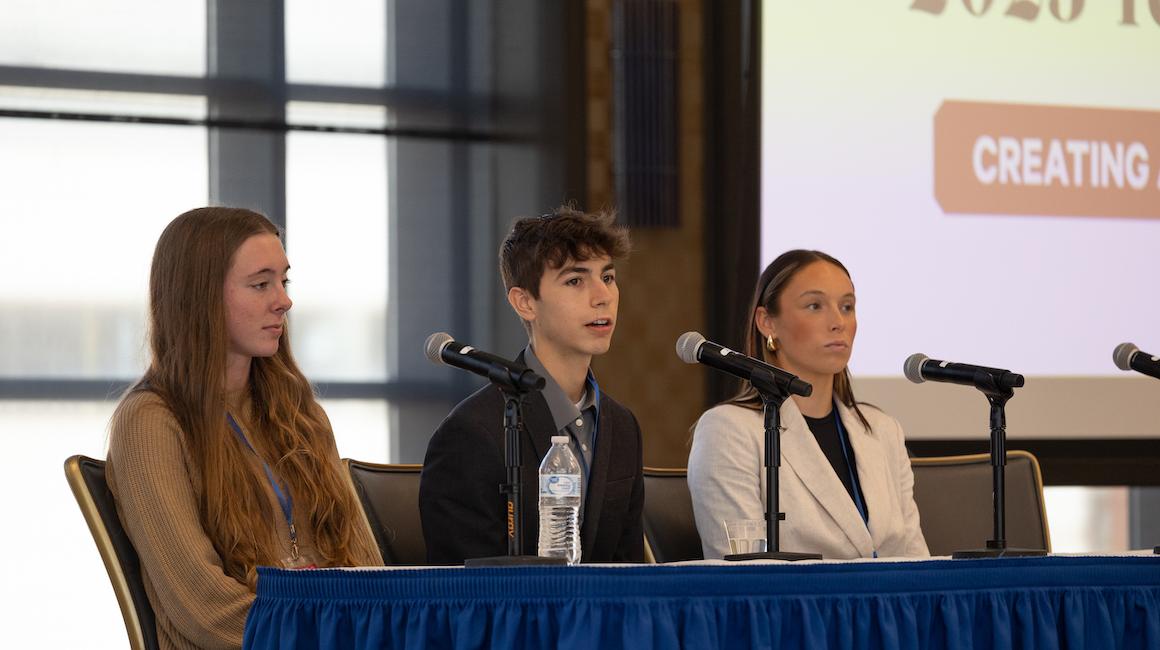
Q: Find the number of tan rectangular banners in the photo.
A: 1